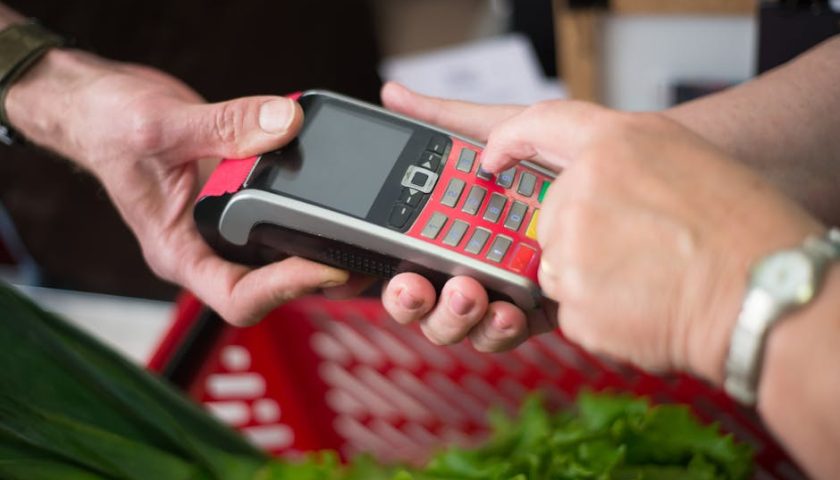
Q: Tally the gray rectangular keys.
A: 12